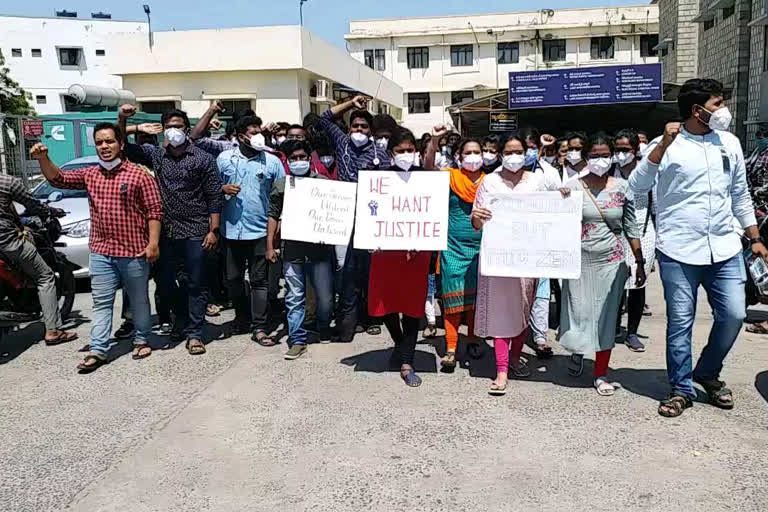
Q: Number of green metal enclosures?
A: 1